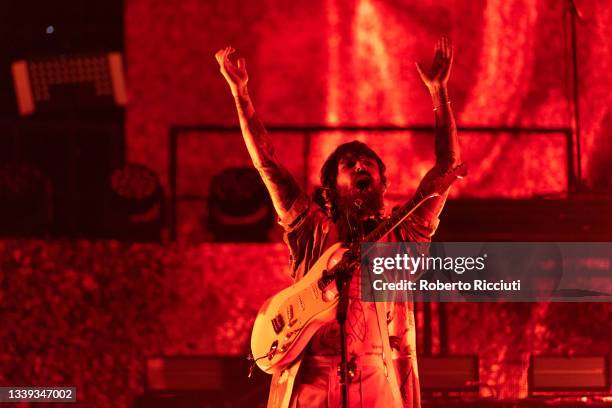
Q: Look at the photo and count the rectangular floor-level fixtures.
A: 3